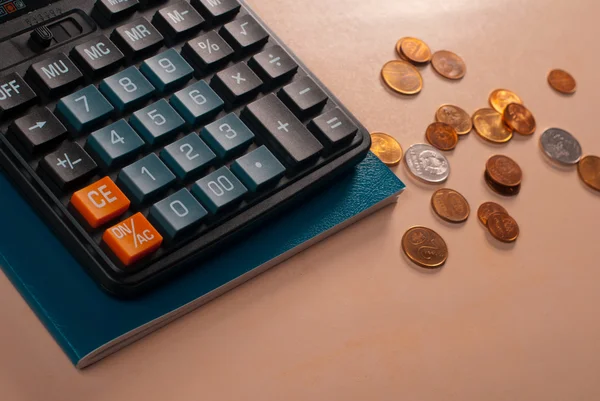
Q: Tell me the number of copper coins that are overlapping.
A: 11